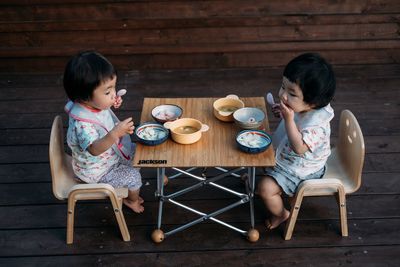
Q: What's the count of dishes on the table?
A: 6